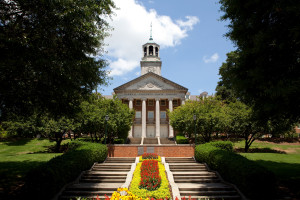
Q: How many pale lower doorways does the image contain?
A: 3